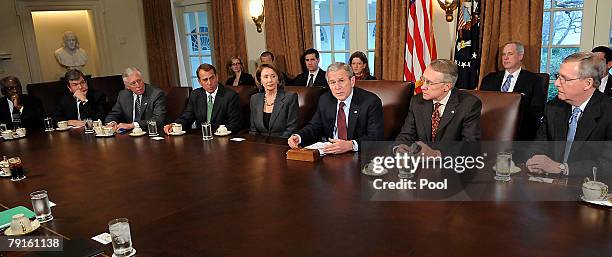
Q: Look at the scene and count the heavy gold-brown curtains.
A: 5